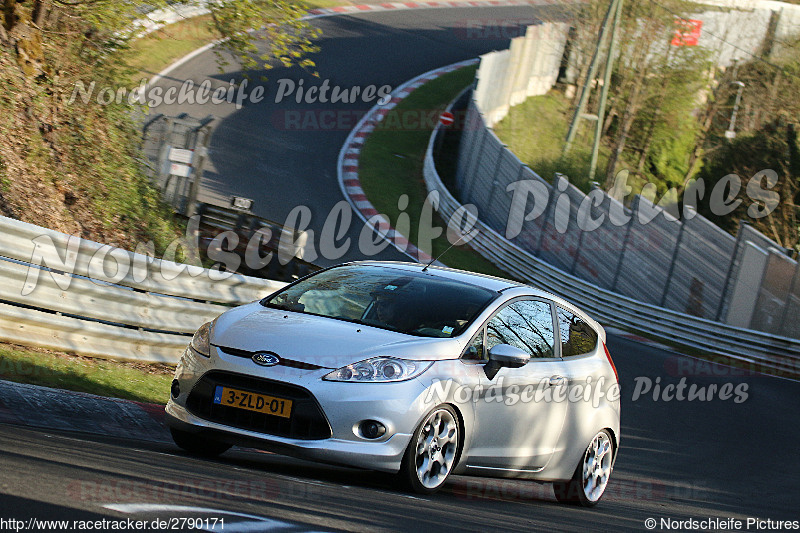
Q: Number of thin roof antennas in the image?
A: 1